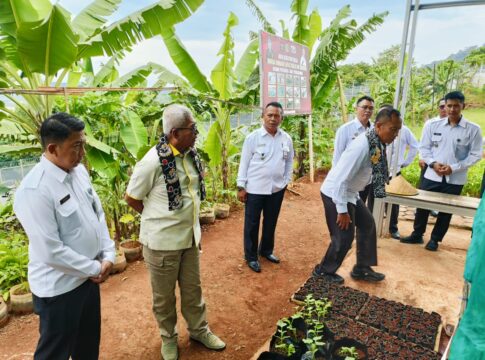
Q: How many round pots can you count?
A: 6